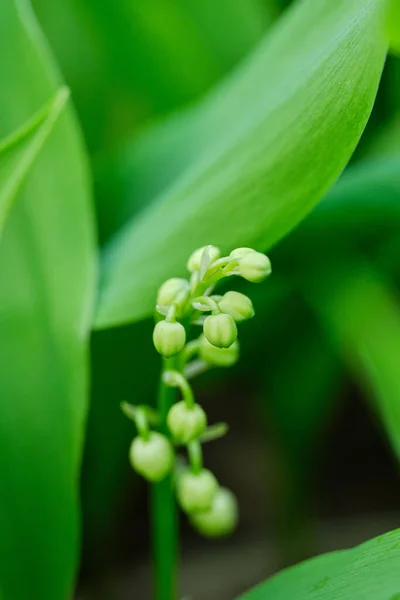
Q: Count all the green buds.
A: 12